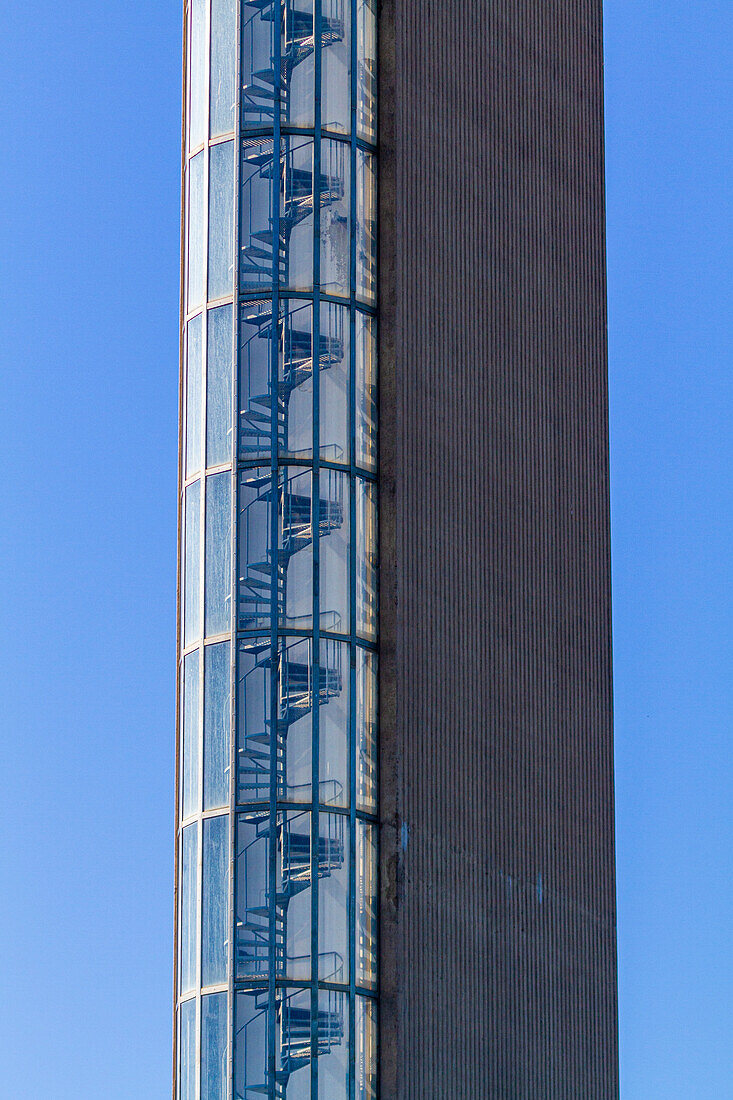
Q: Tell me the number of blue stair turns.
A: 7